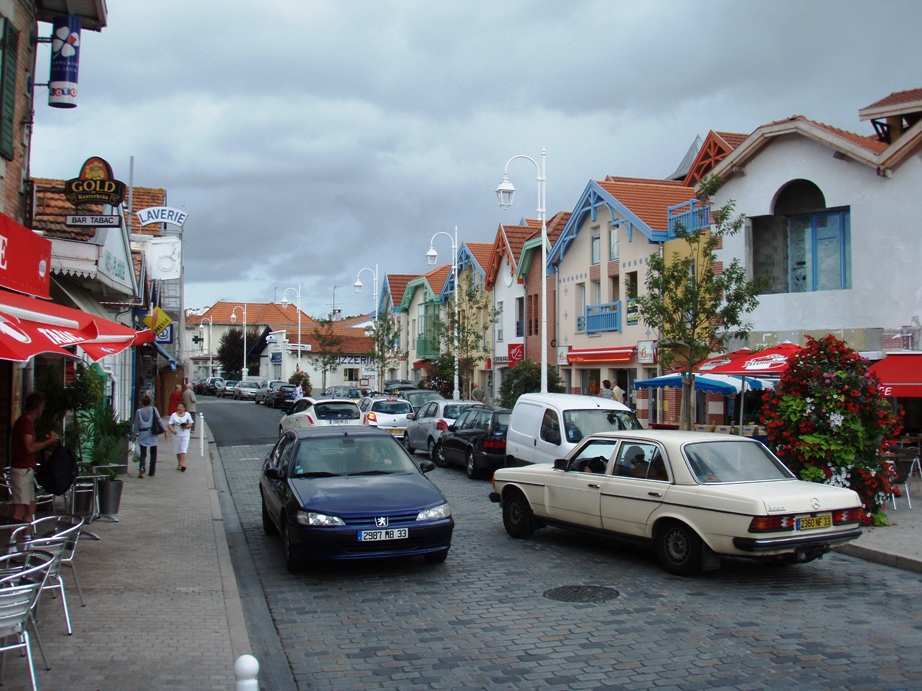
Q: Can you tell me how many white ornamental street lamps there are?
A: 6